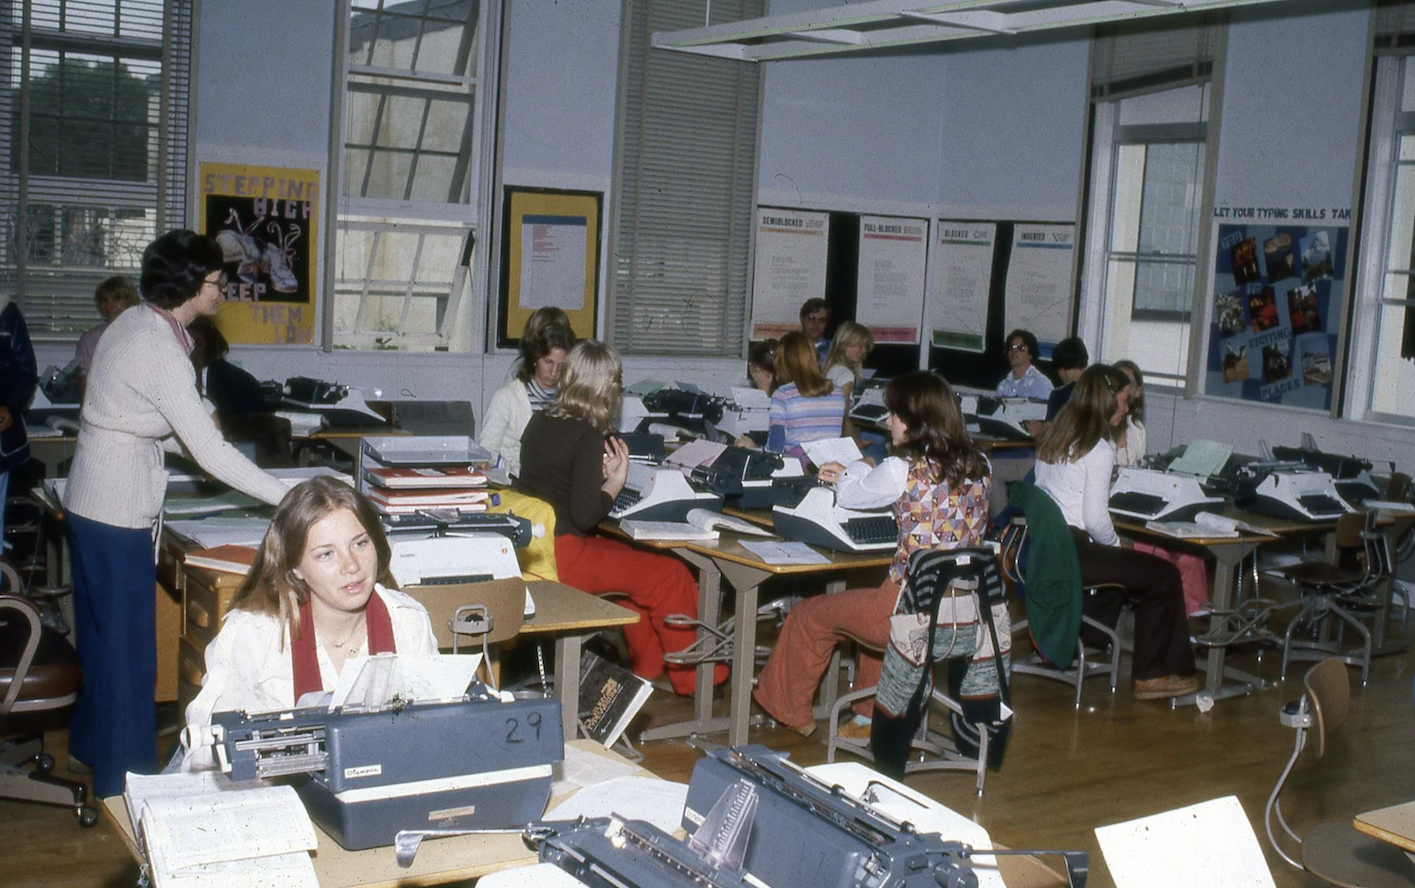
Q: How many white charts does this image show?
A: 4